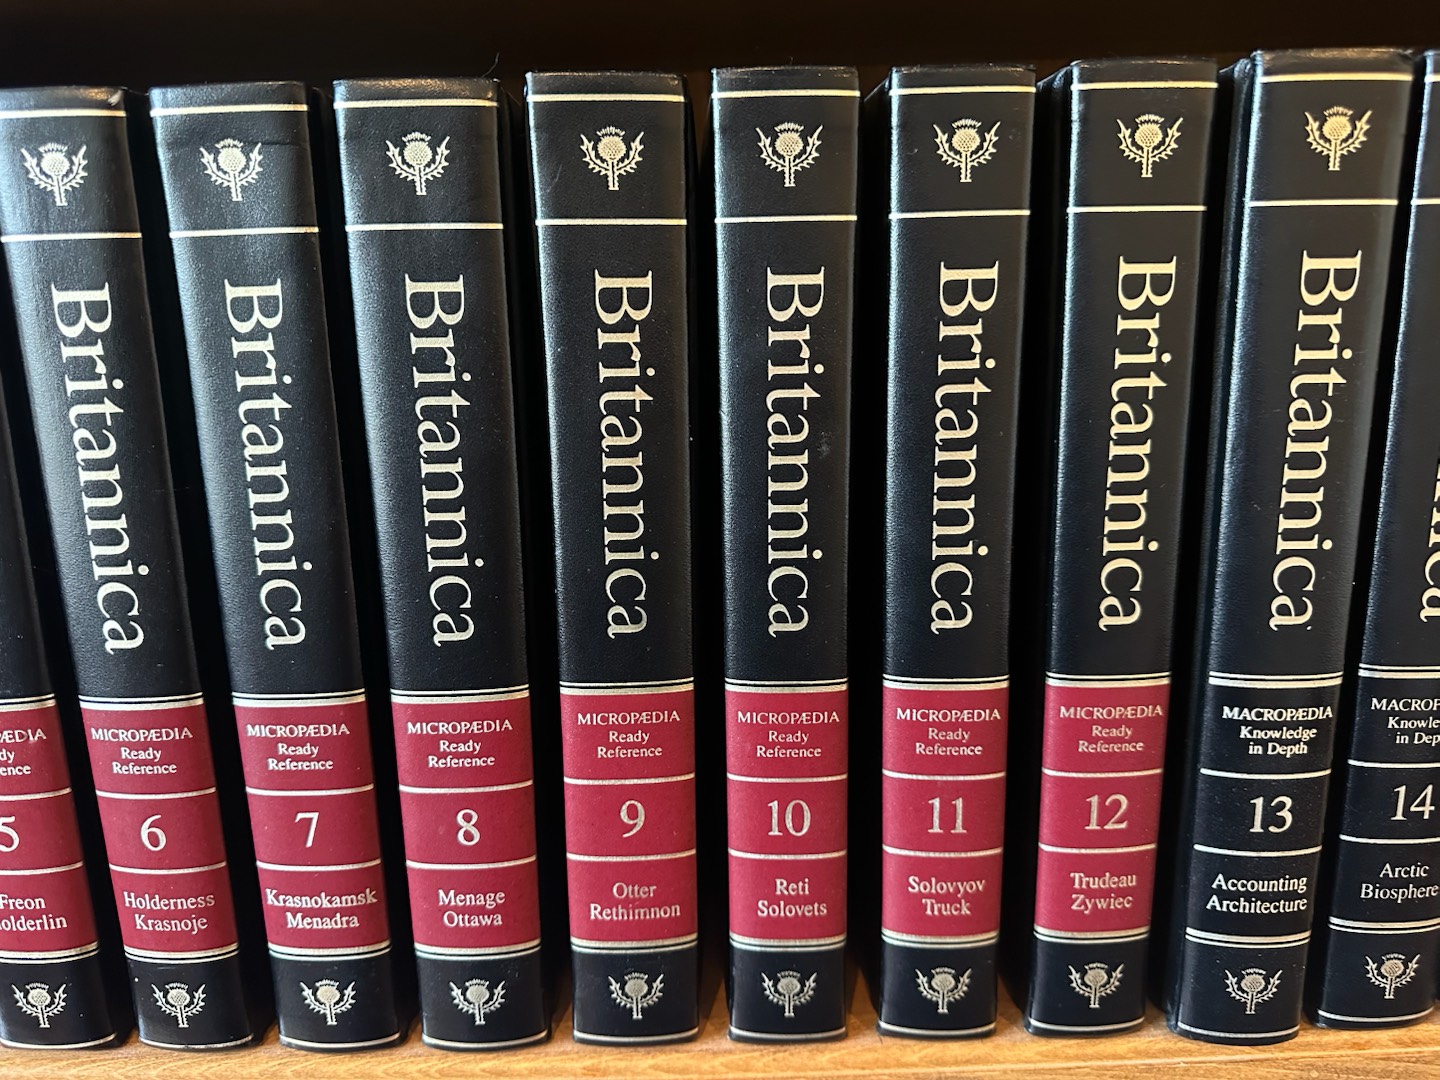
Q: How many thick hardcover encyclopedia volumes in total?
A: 10